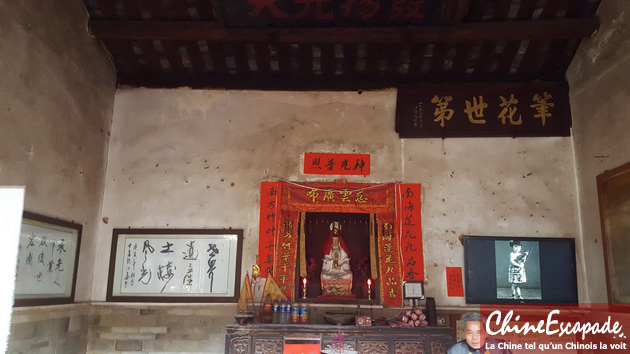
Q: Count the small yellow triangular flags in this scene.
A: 2